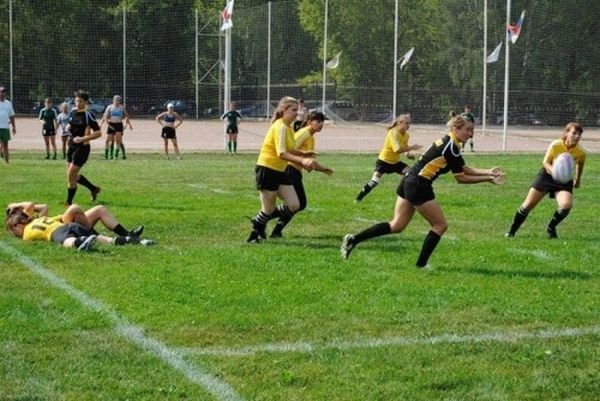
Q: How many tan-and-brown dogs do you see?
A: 0